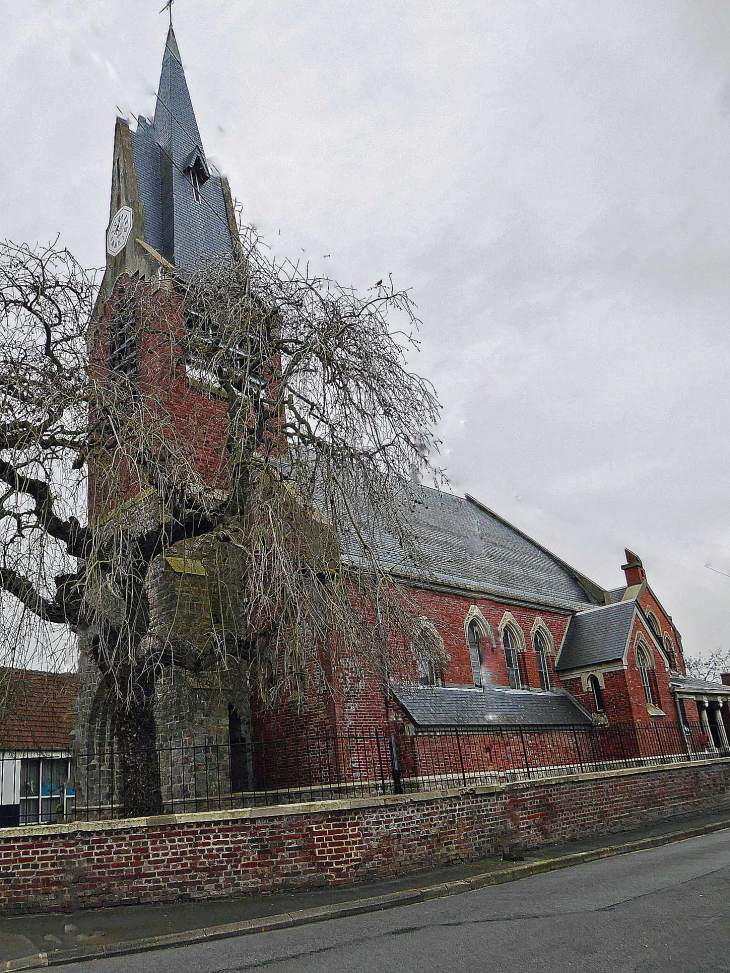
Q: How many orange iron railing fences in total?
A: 0